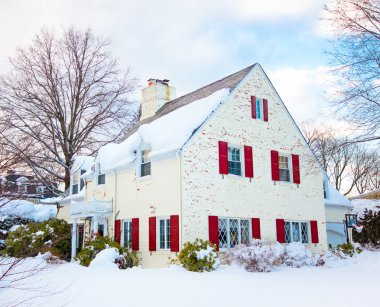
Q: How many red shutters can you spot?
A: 14